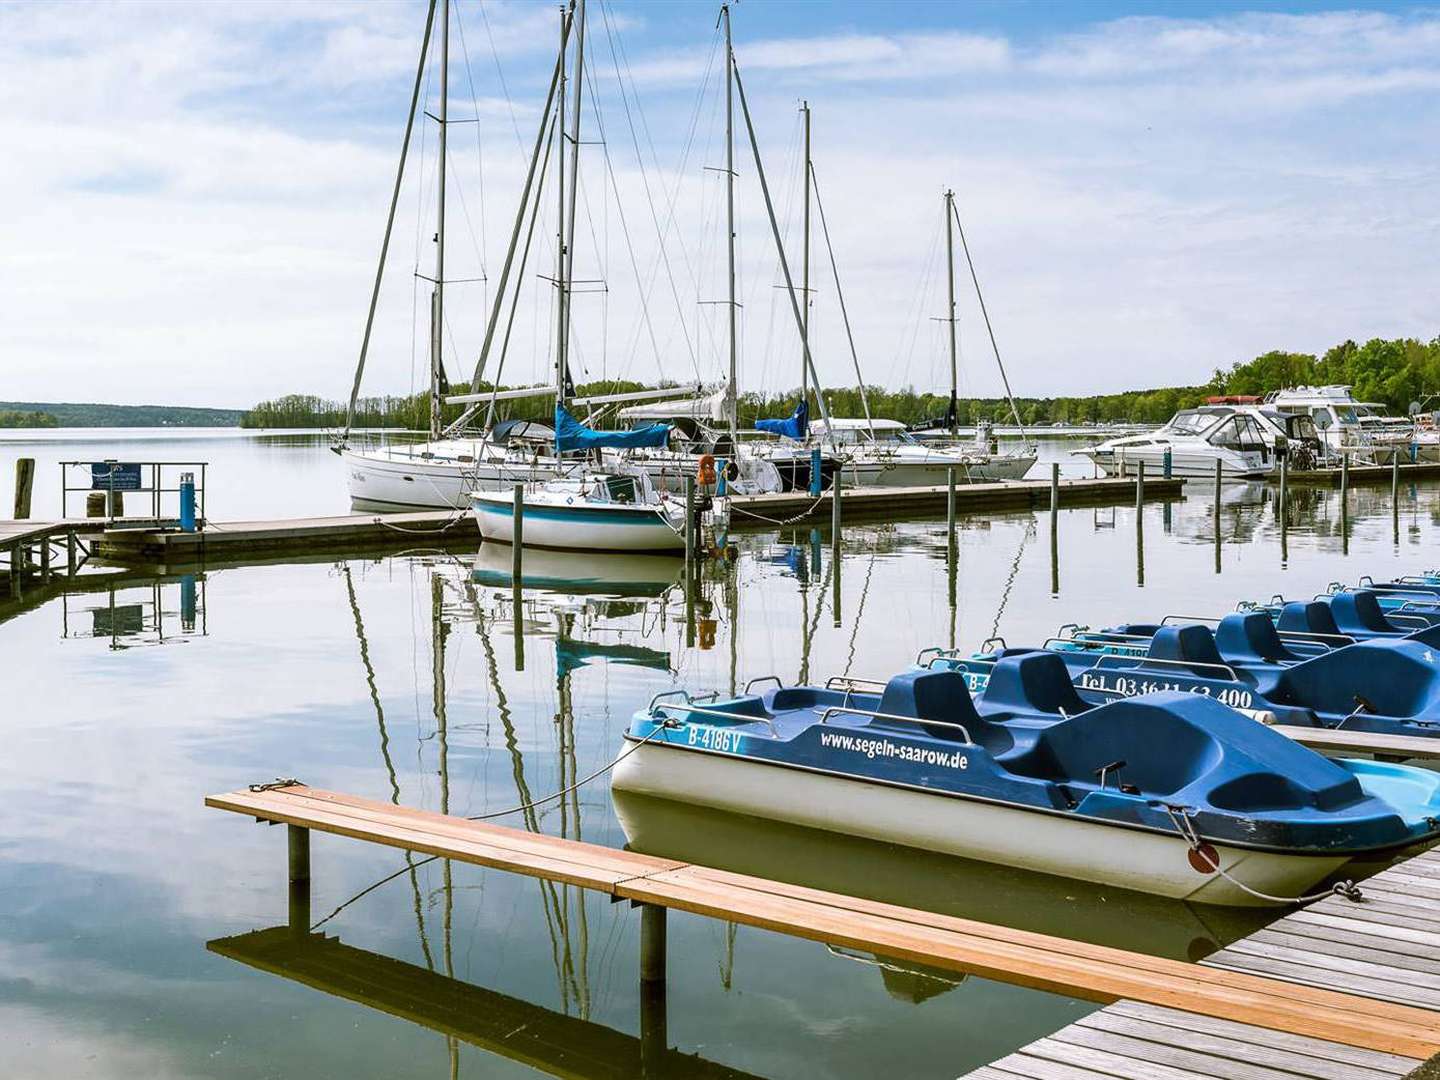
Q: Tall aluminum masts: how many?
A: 6